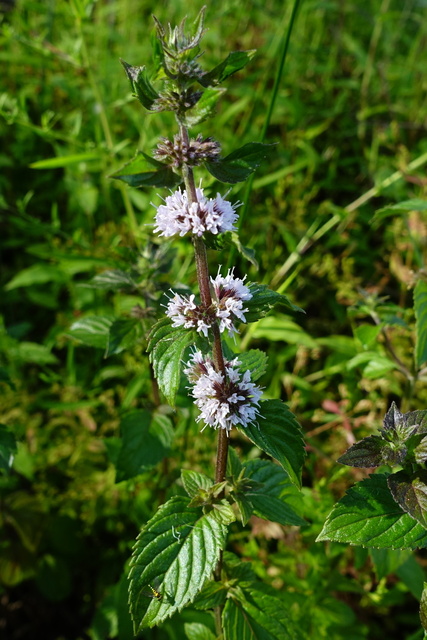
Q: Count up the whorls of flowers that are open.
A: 3